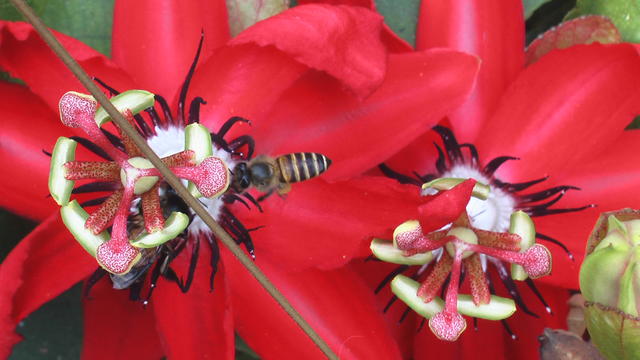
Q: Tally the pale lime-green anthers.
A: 10